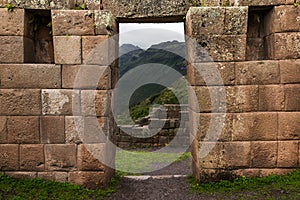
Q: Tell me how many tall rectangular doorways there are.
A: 1